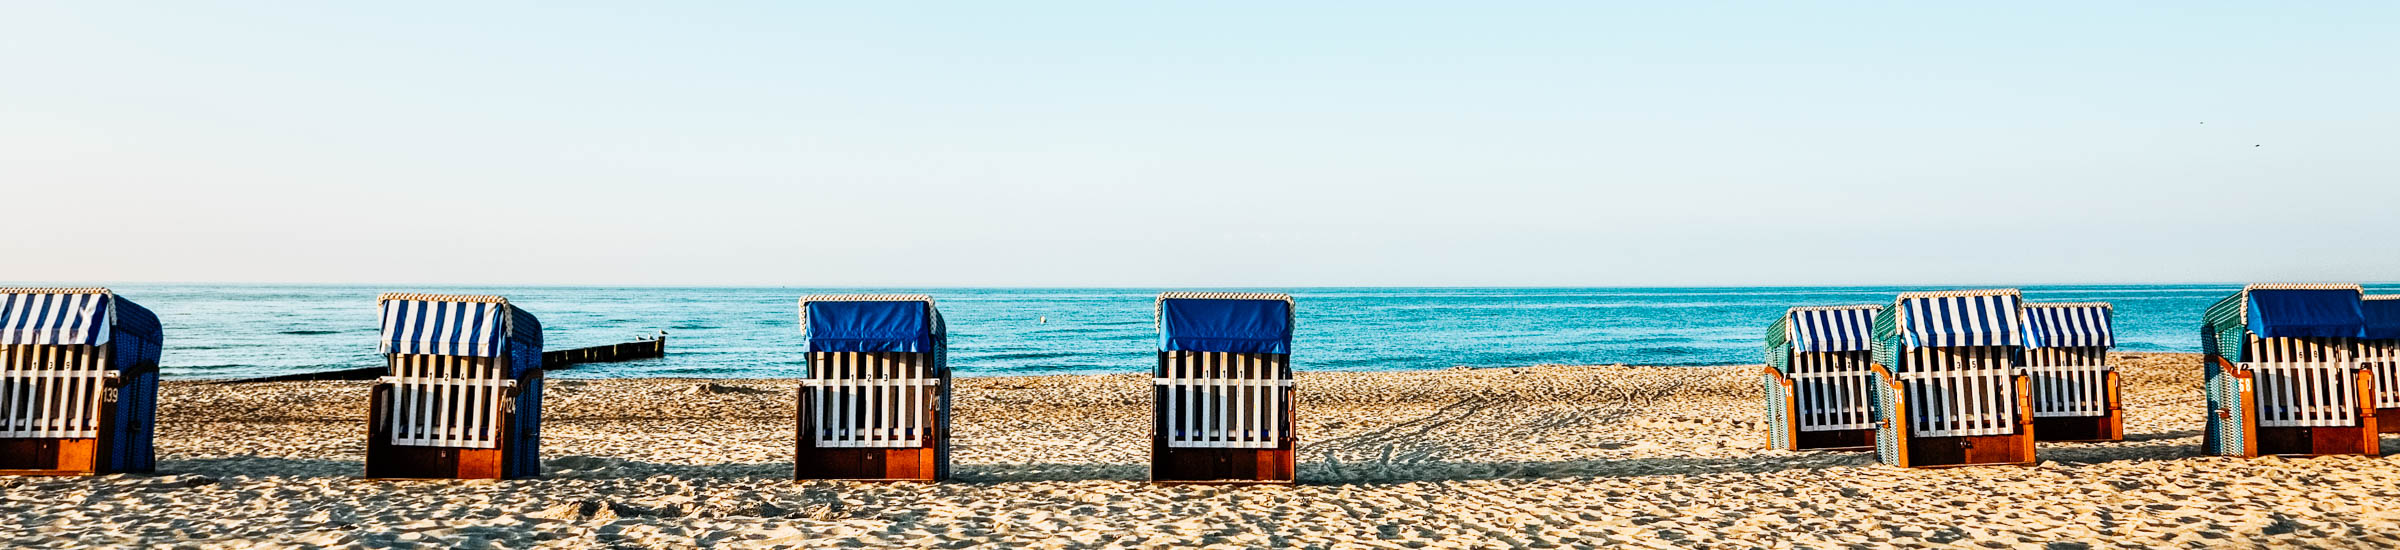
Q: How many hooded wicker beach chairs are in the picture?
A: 9